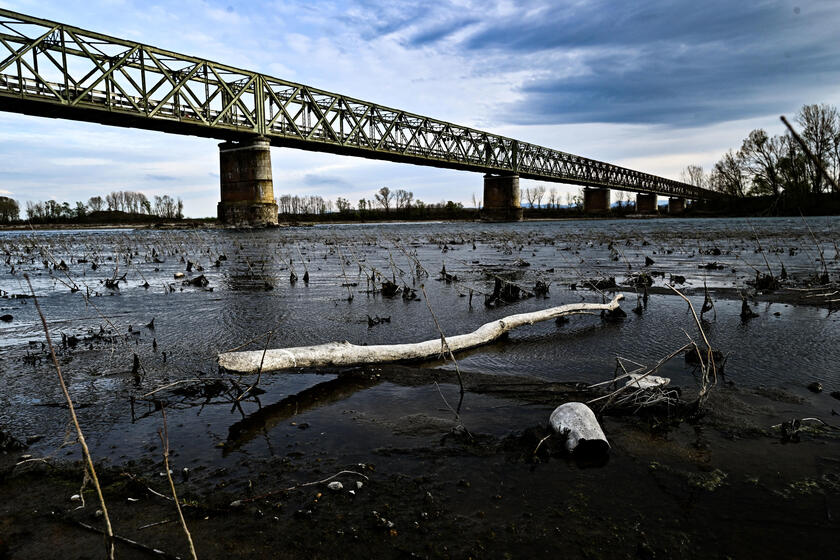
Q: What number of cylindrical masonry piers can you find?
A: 5